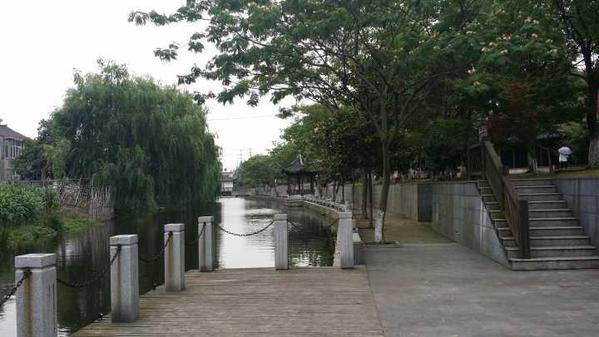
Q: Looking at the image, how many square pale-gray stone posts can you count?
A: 6